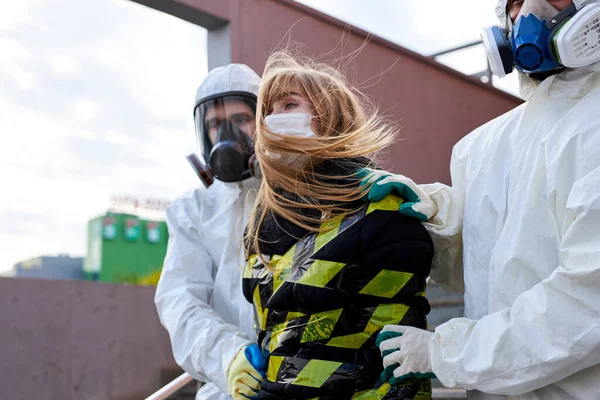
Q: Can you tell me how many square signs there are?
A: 3